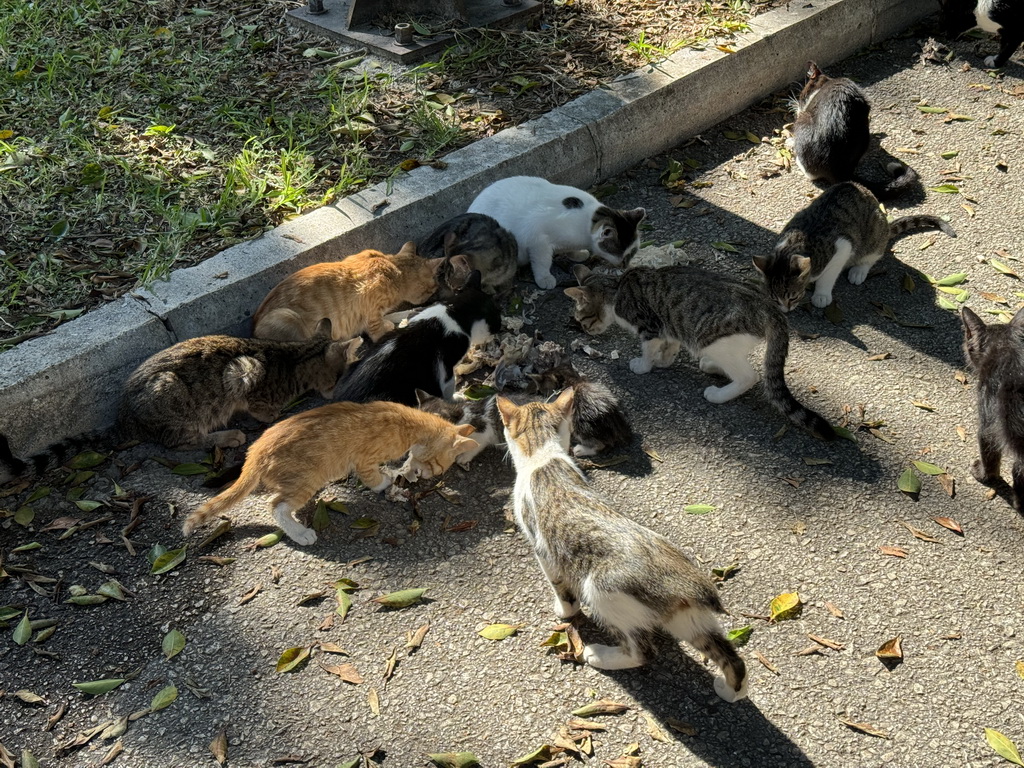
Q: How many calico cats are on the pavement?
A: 1